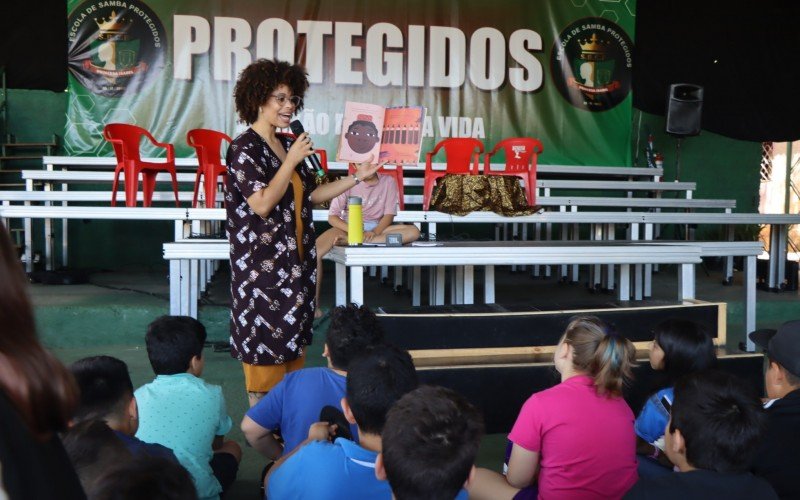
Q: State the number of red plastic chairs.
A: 6